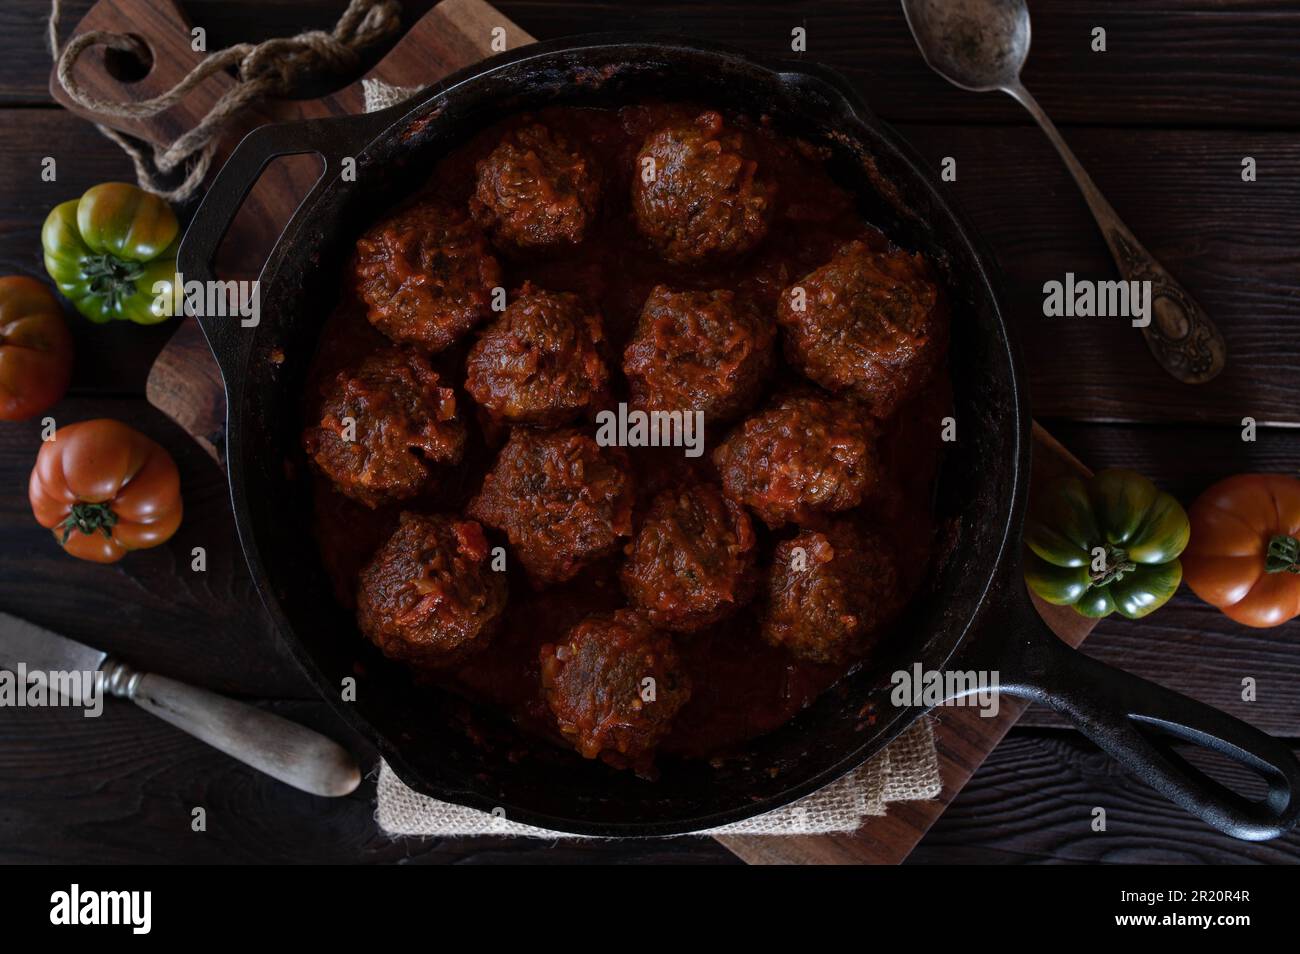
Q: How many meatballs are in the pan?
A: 13